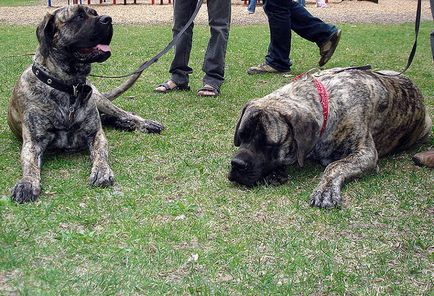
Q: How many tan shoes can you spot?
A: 2